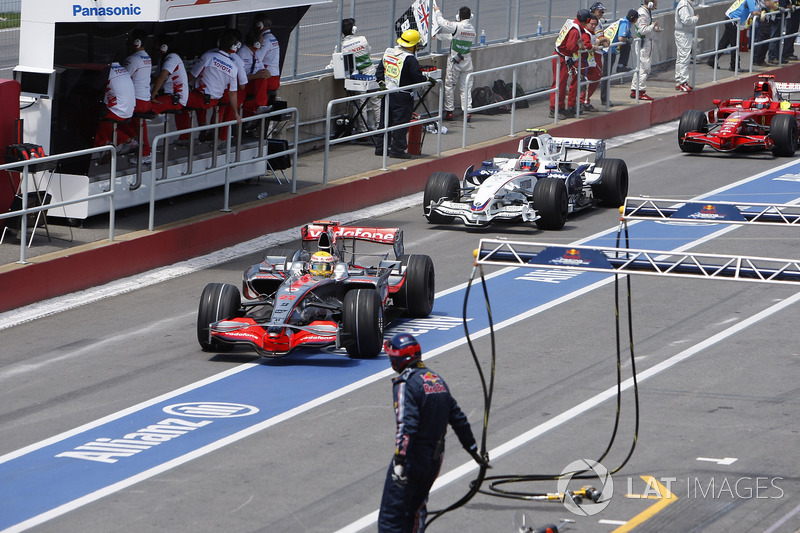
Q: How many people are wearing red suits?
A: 2